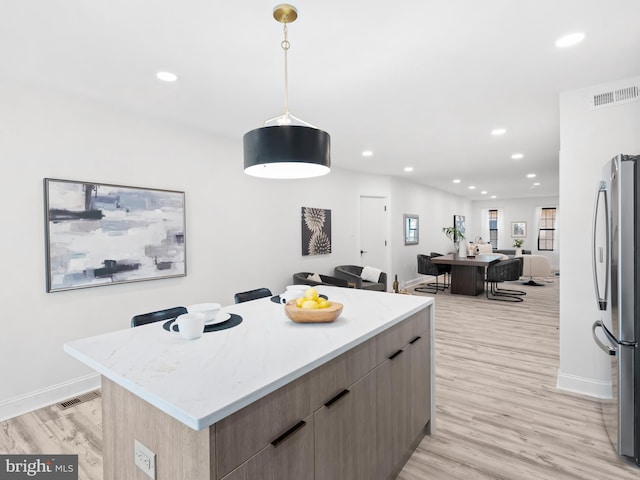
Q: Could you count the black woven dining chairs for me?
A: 4